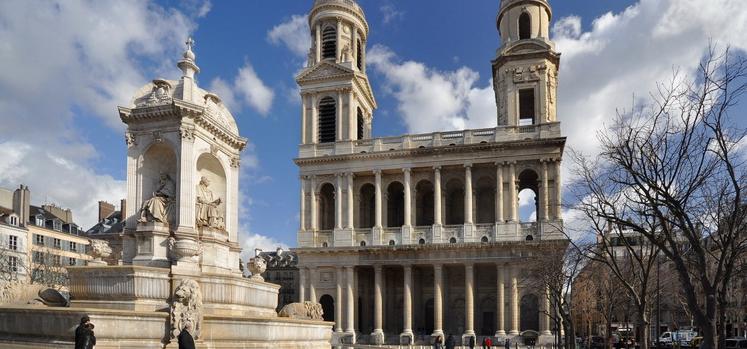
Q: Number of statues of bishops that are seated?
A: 2